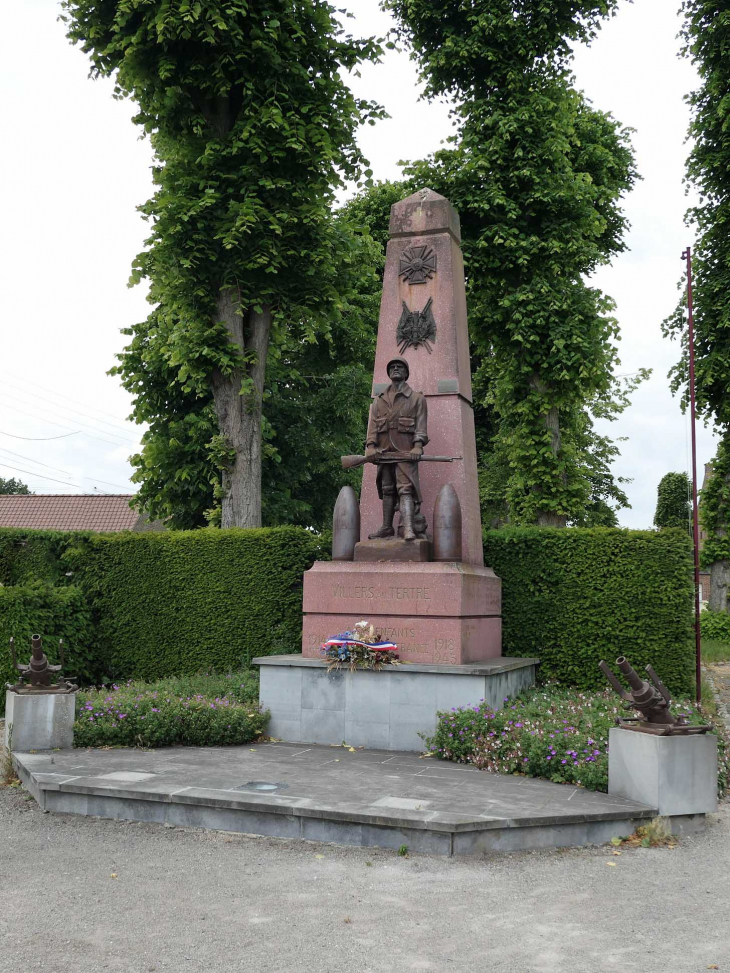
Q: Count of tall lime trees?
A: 3